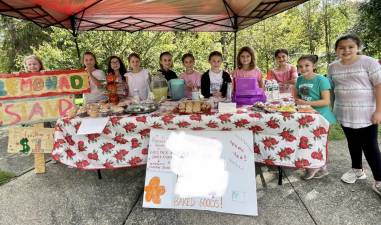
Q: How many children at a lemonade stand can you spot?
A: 11